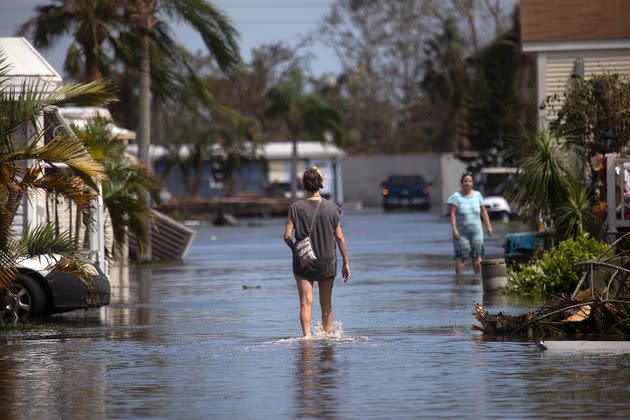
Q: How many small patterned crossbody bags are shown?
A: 1